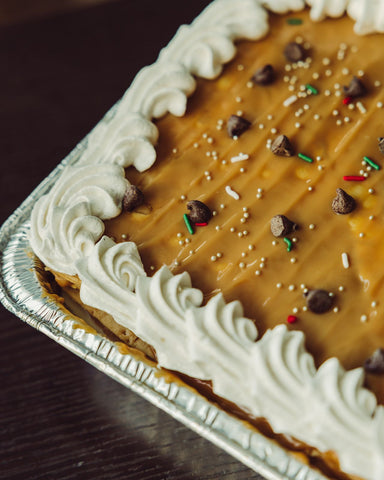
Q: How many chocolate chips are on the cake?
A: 12